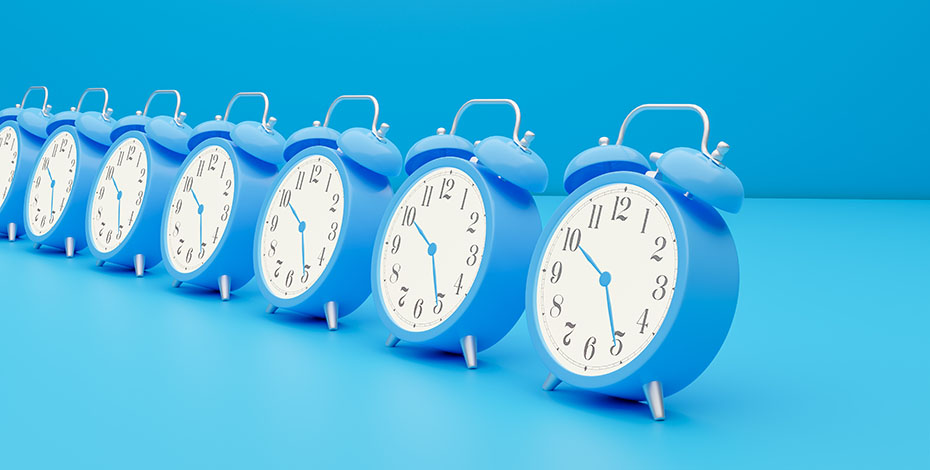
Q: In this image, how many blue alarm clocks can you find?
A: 7